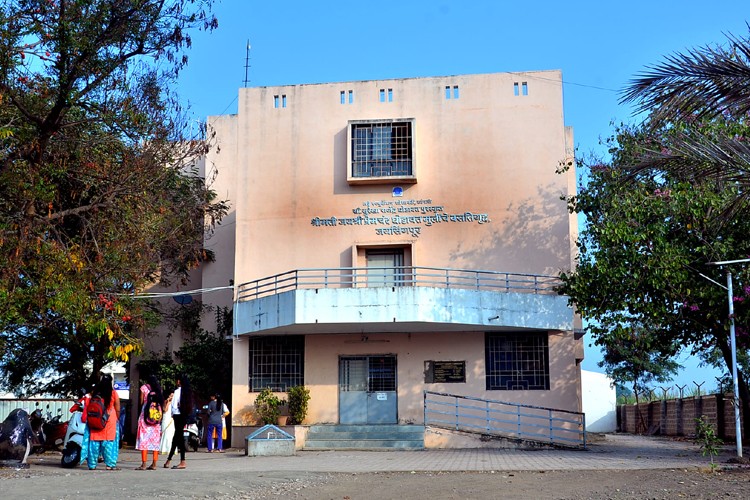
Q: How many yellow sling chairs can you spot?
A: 0